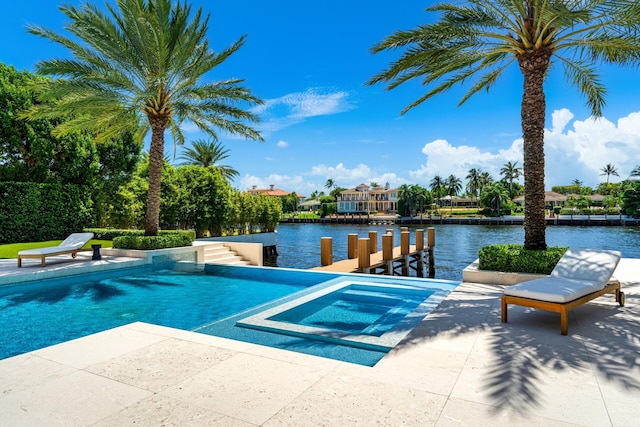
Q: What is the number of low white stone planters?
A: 2